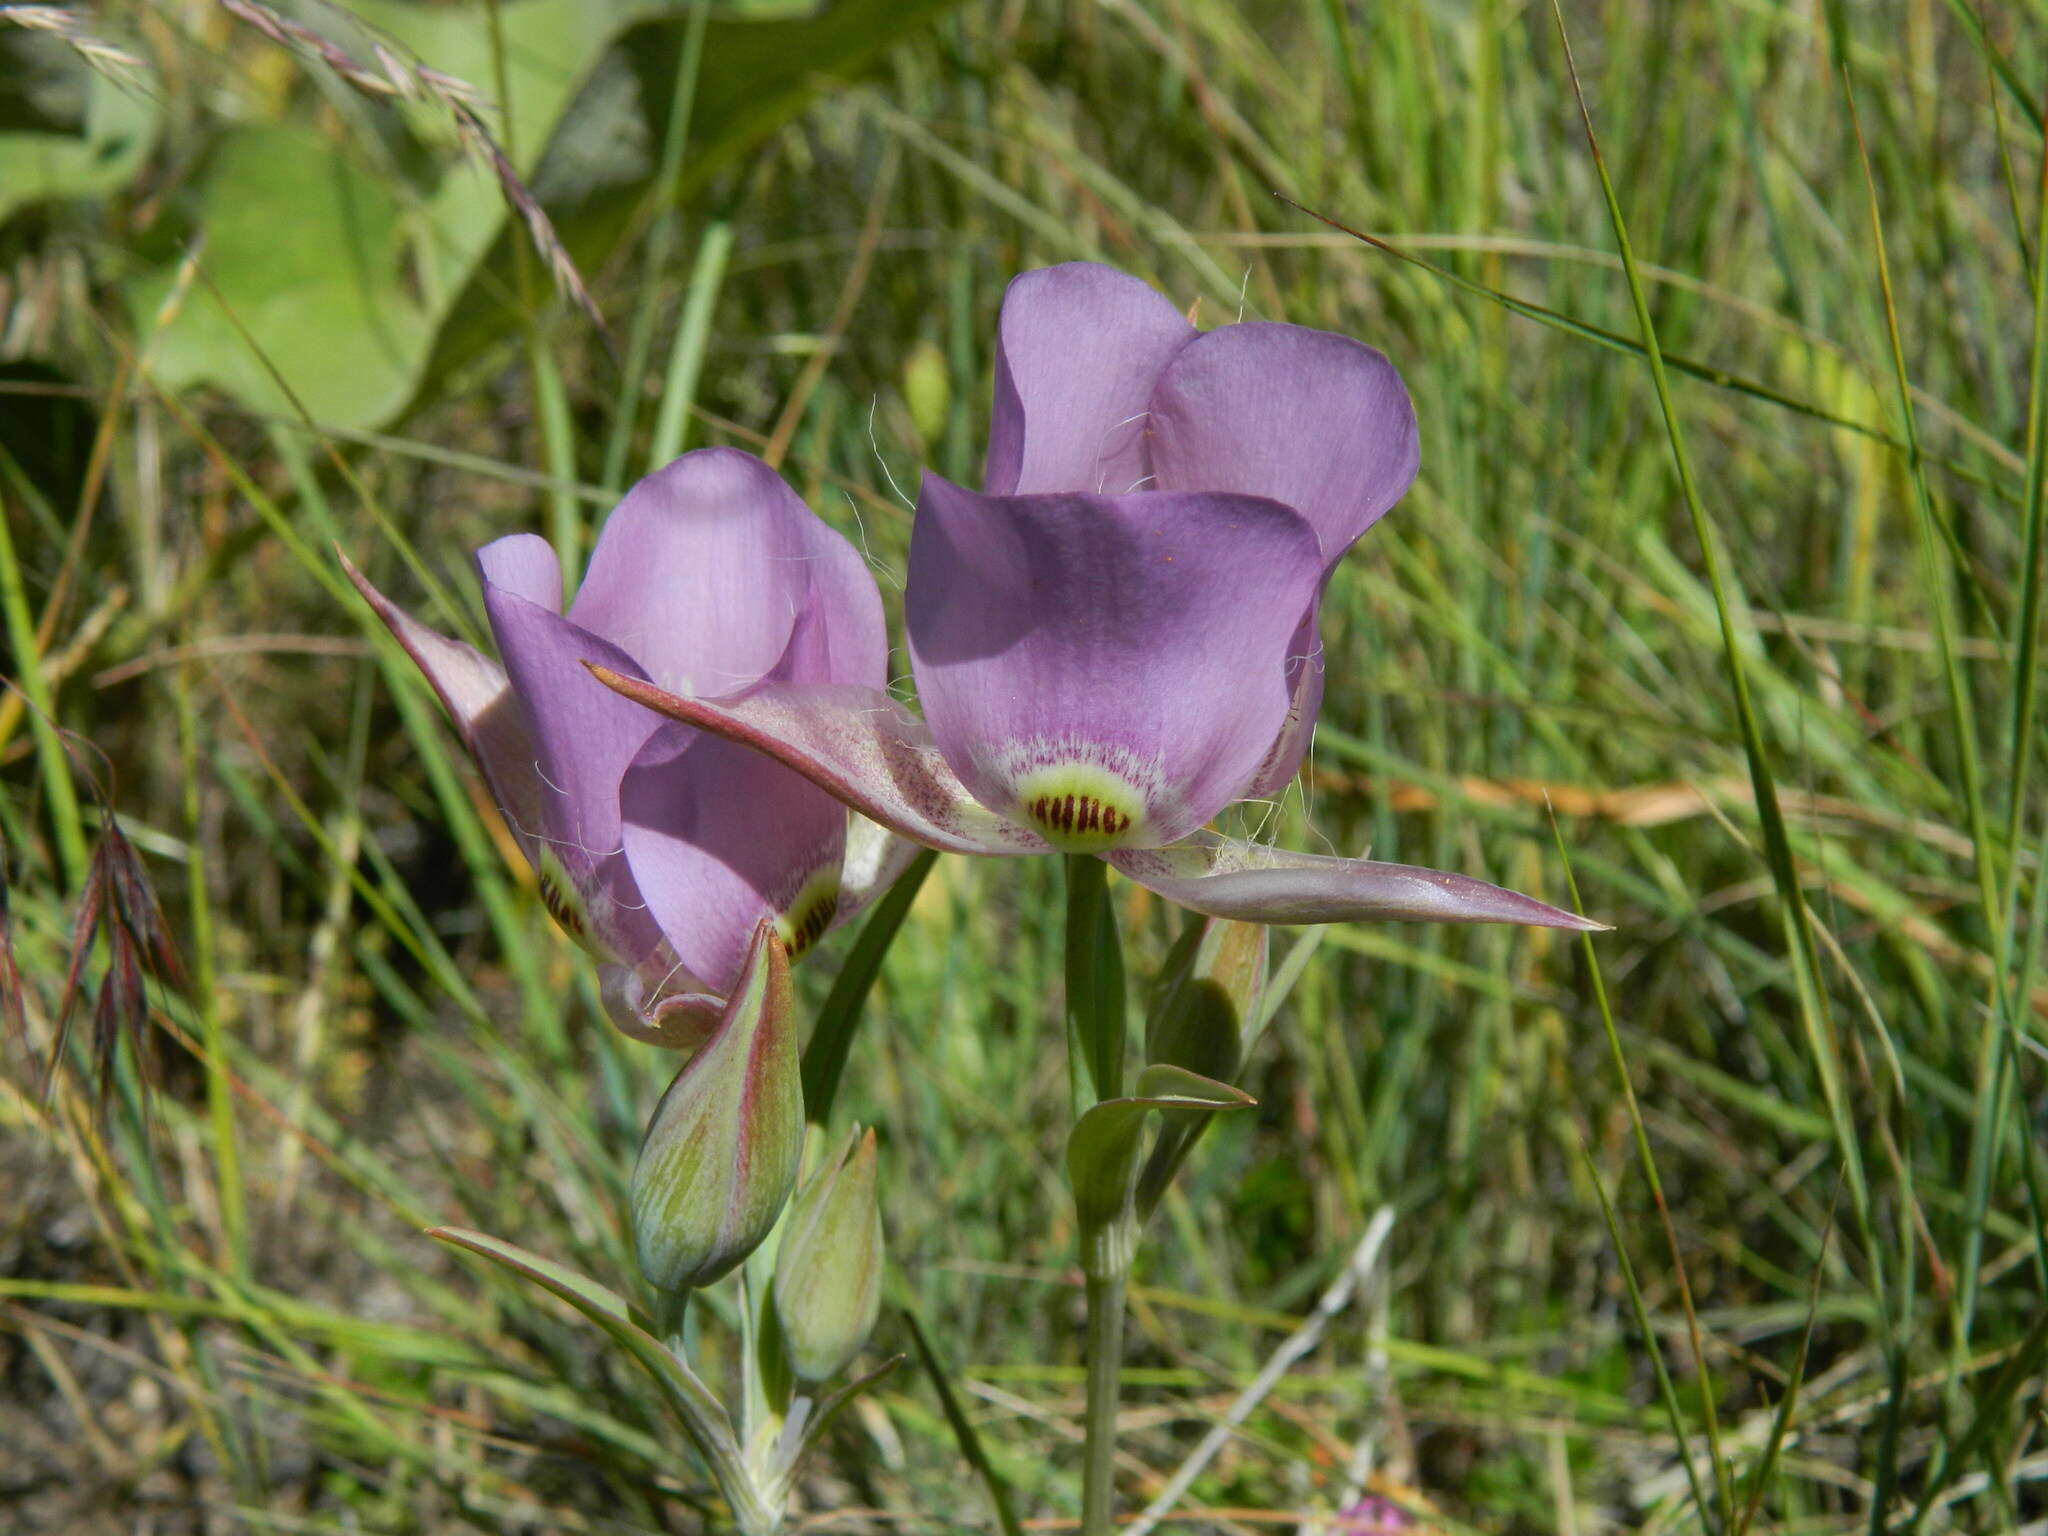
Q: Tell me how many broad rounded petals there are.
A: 6